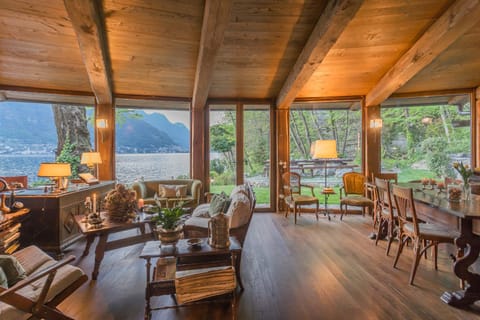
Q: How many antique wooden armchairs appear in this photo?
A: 2